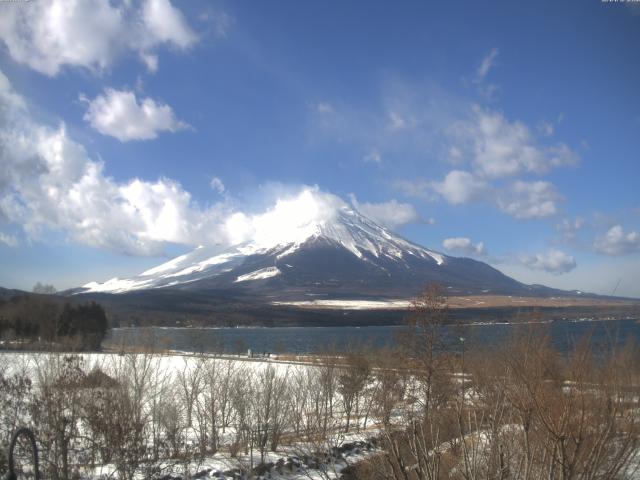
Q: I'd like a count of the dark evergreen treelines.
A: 1